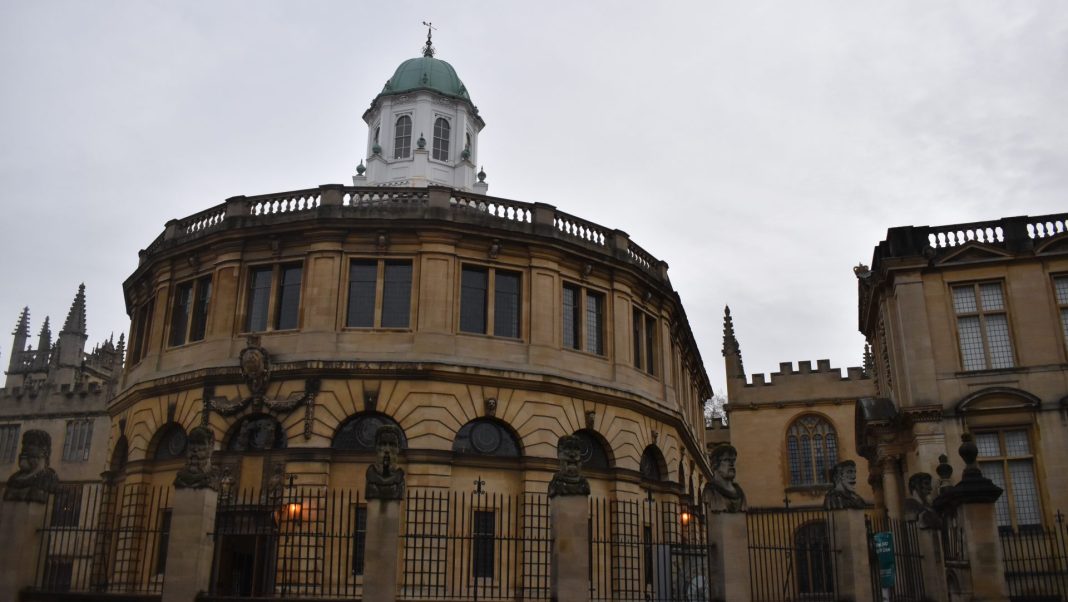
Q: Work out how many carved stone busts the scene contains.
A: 7